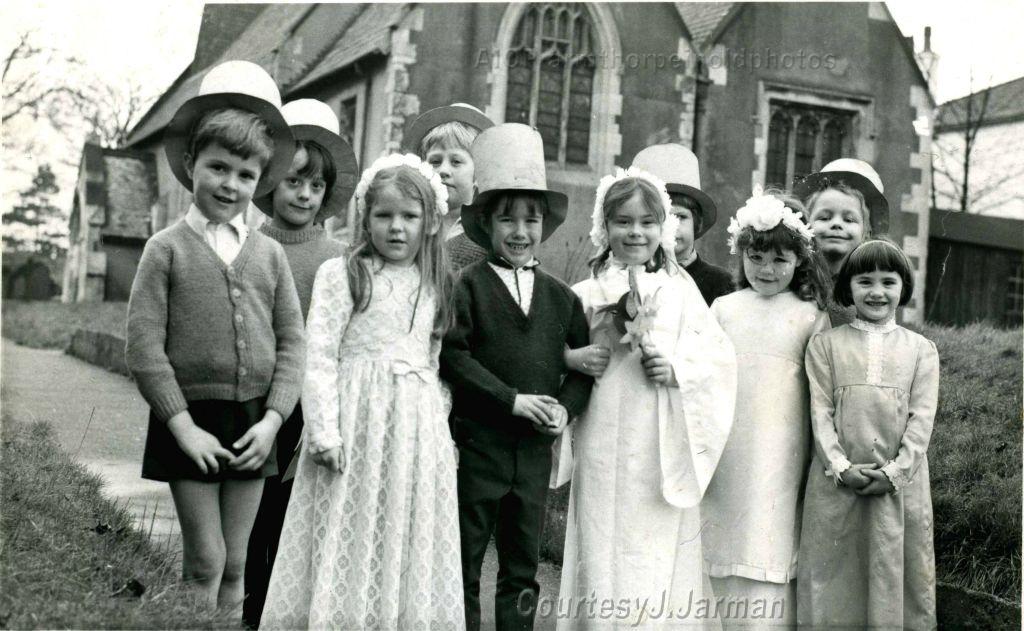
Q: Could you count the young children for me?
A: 10